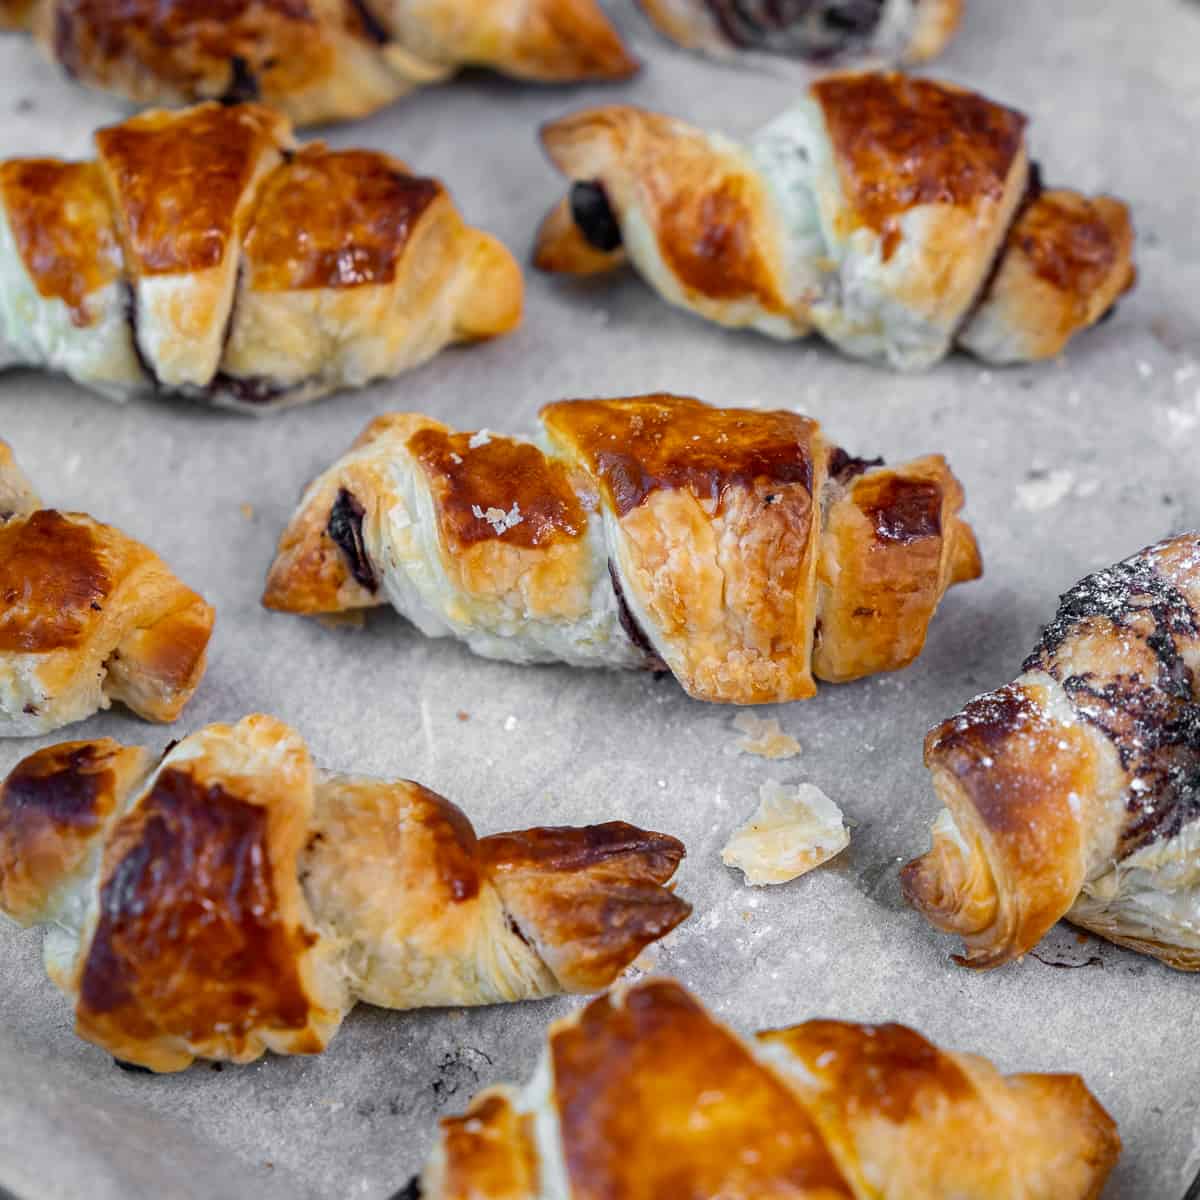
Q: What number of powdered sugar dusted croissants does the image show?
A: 1